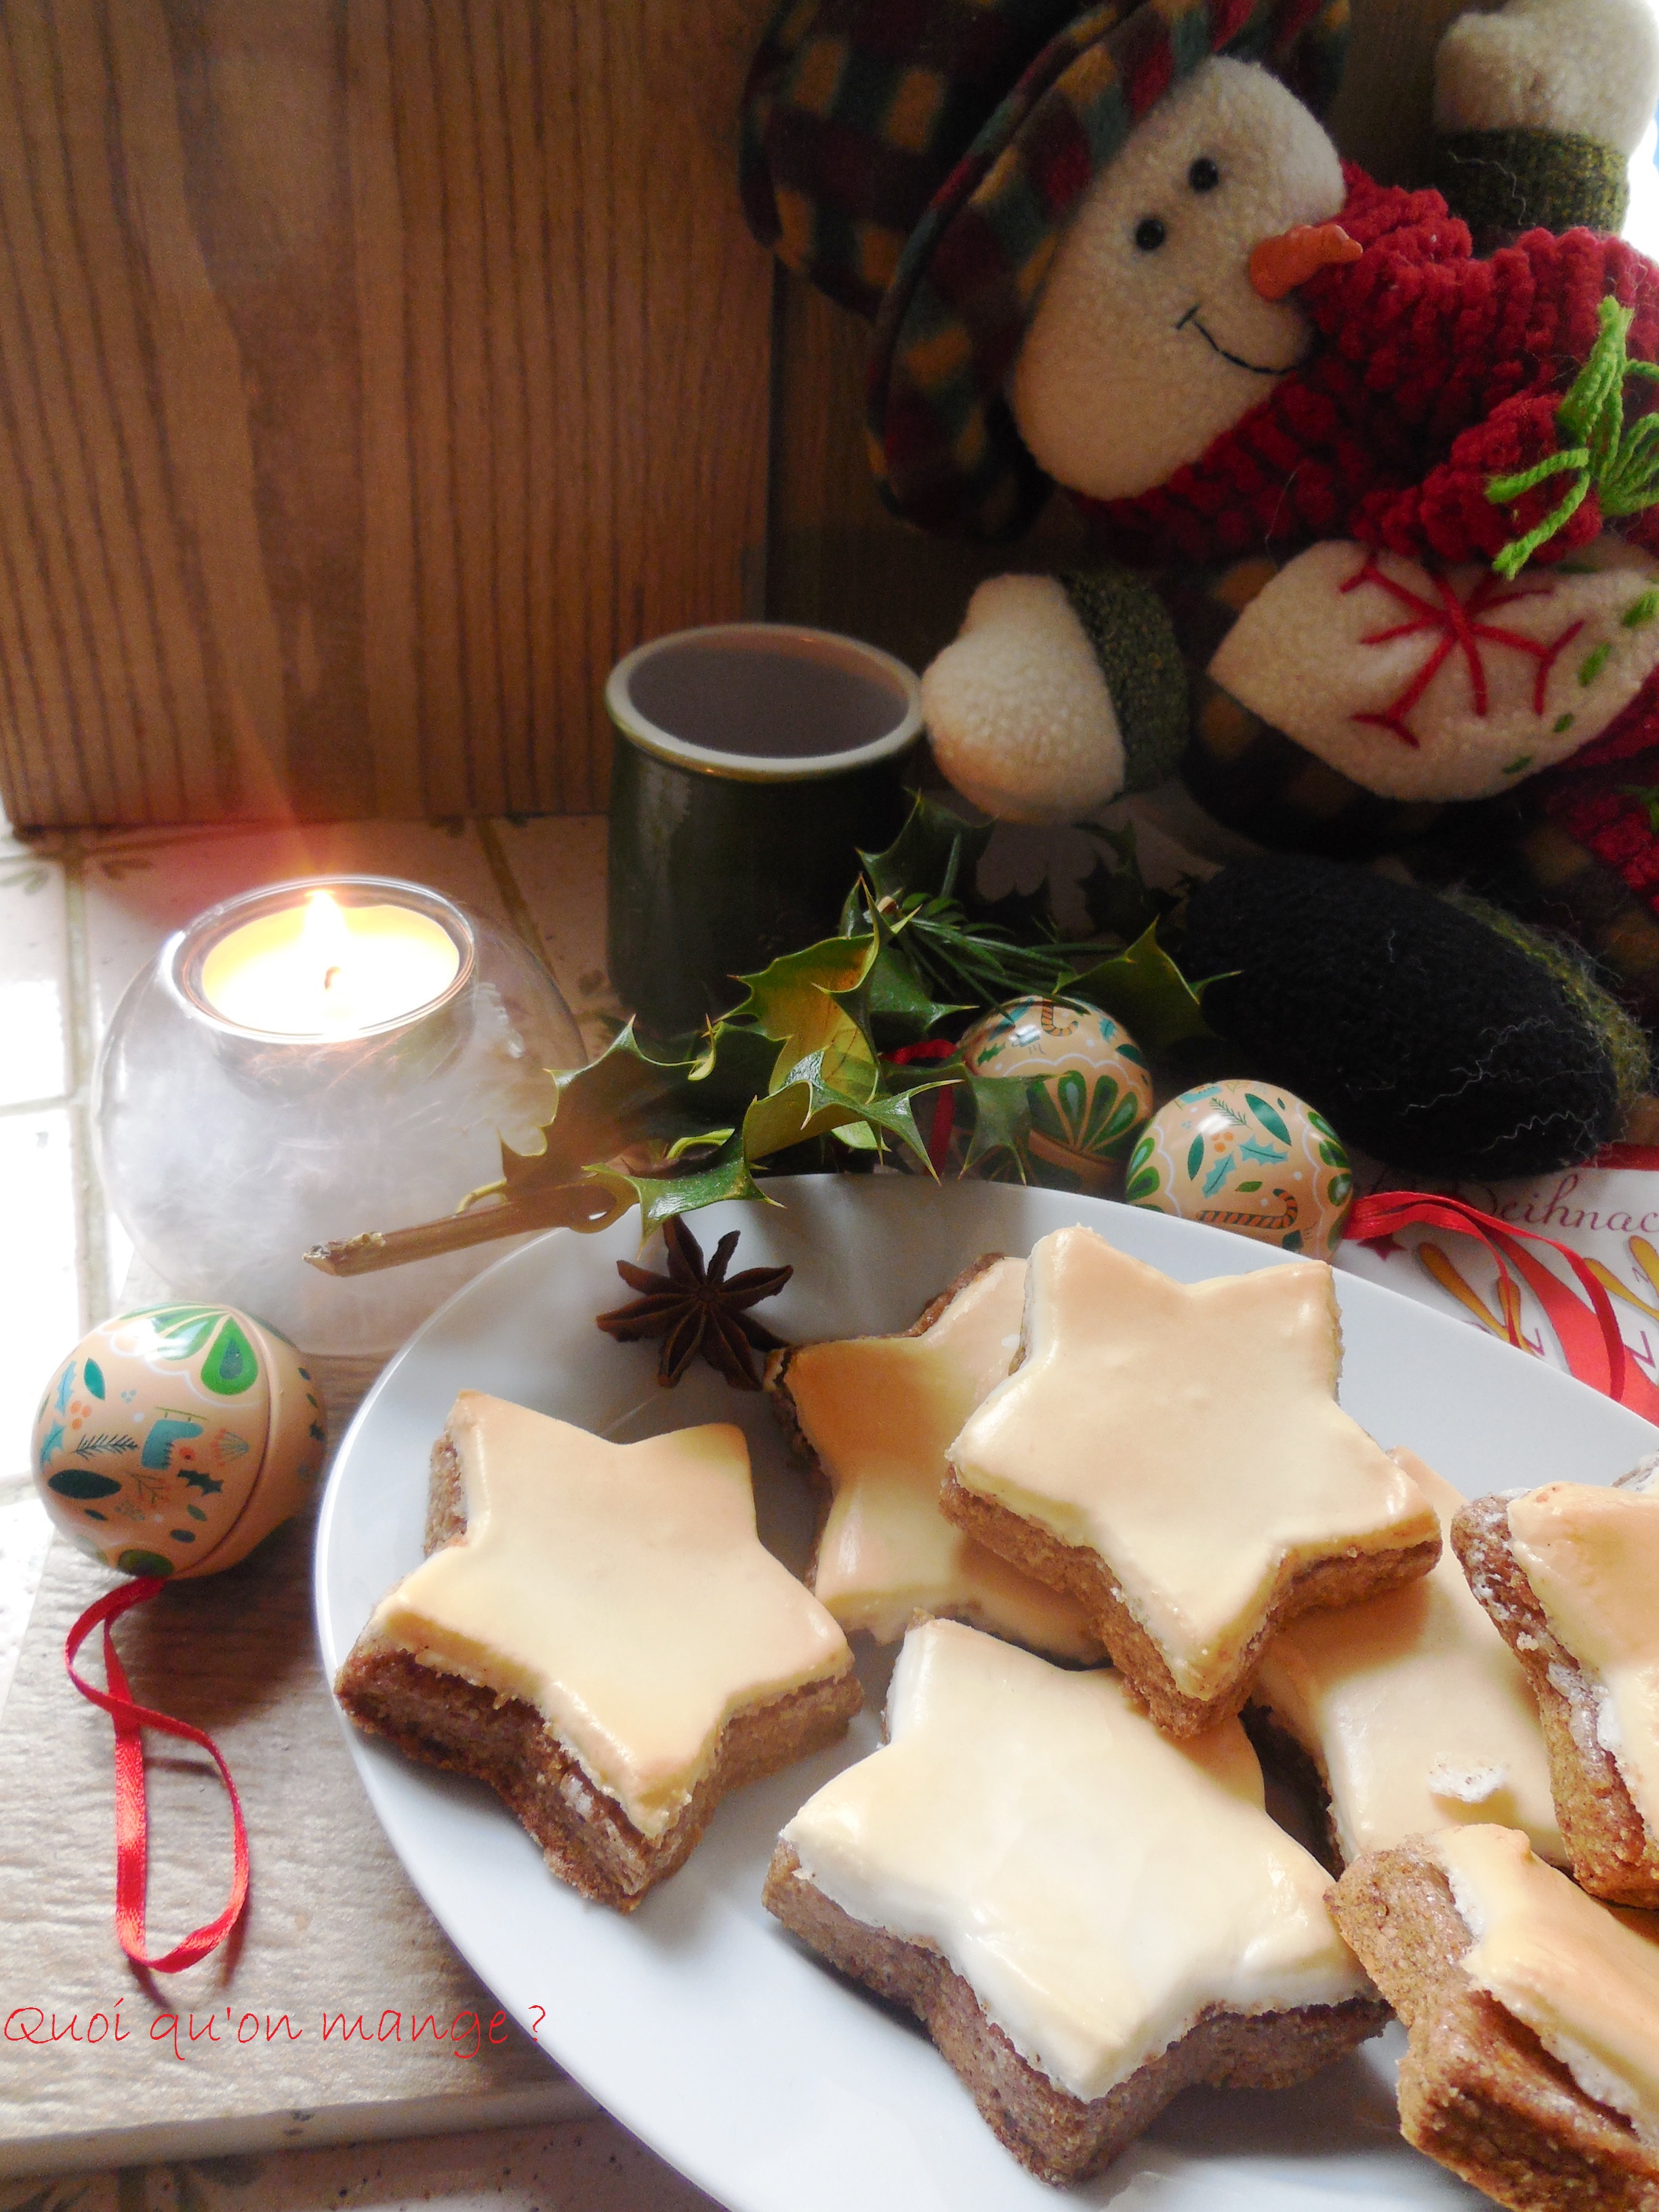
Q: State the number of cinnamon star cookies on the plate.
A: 7